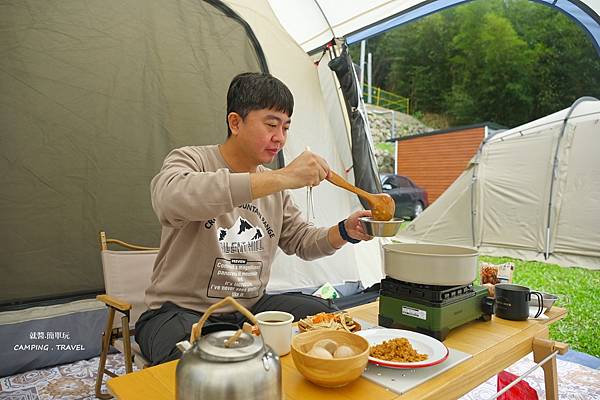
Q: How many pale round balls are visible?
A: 3